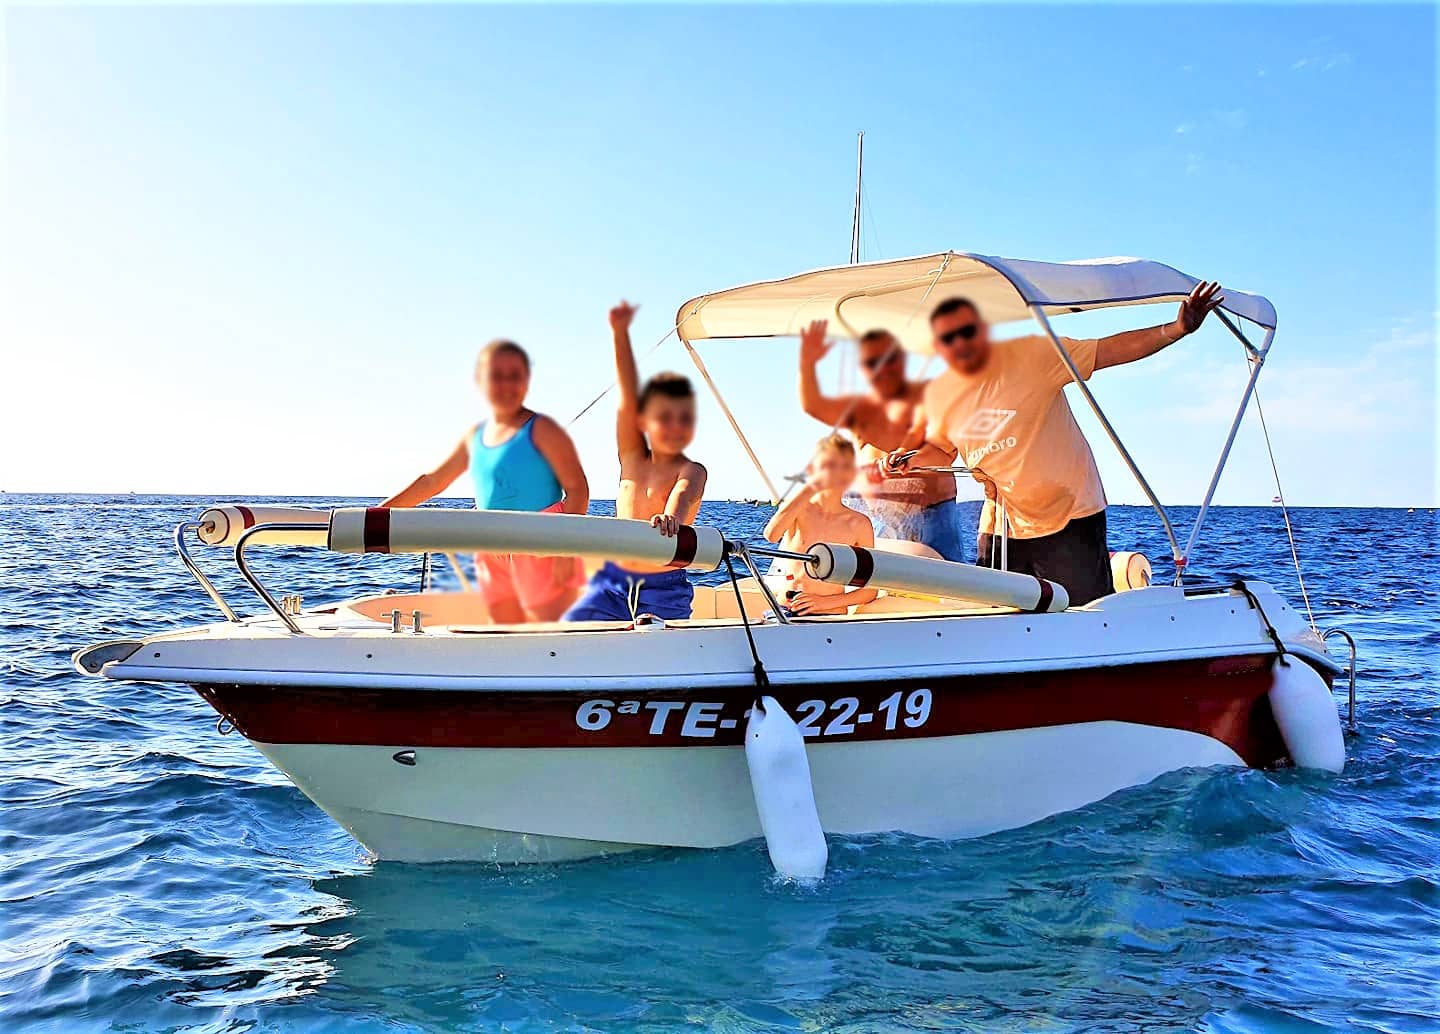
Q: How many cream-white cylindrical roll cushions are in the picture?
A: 4